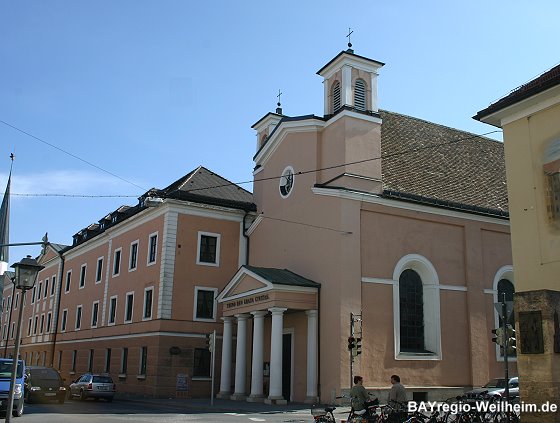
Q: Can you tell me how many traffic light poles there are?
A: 3